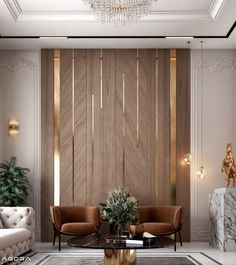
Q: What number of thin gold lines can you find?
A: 6